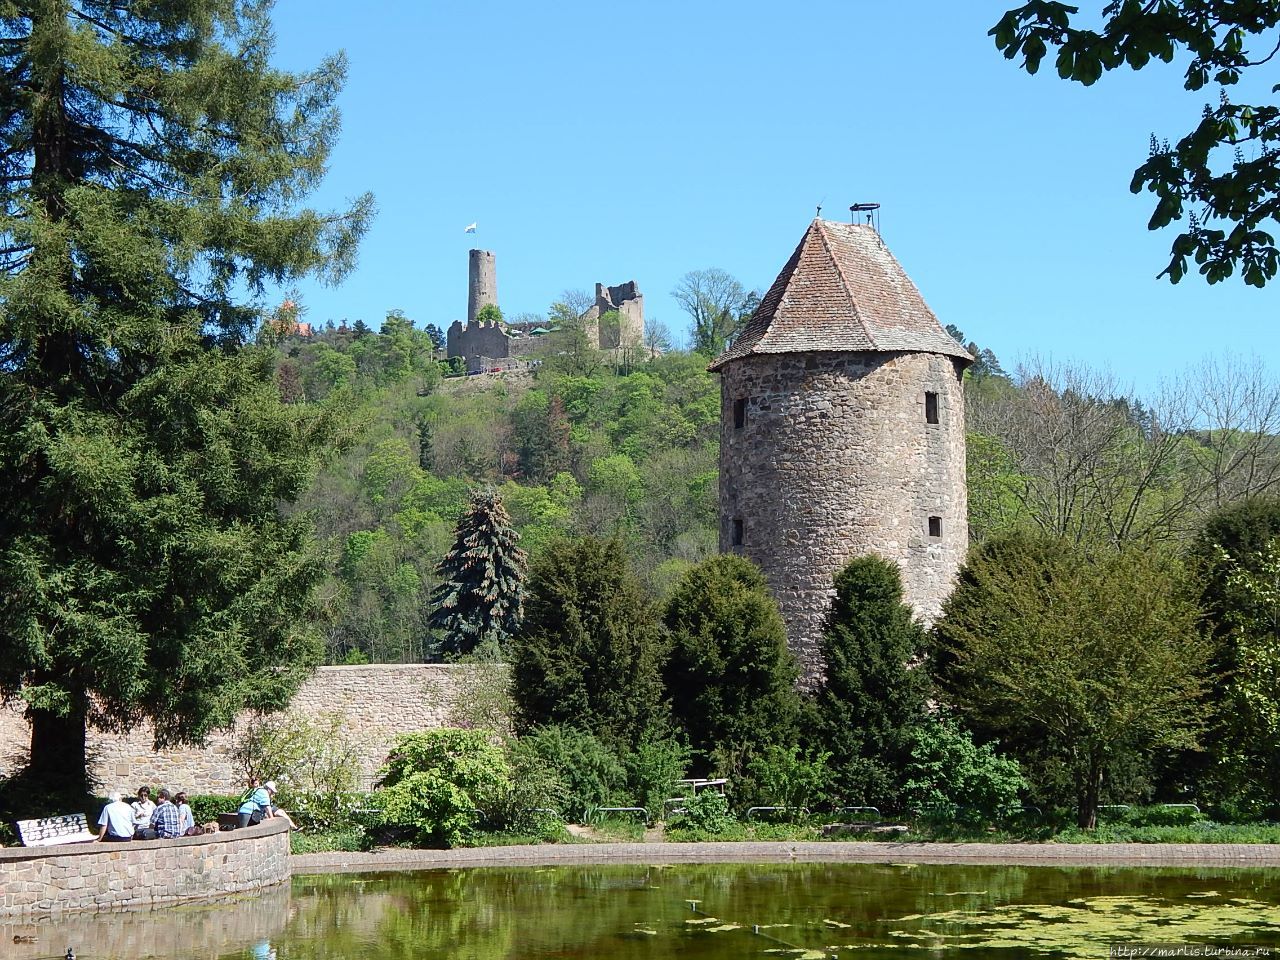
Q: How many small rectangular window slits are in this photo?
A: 4